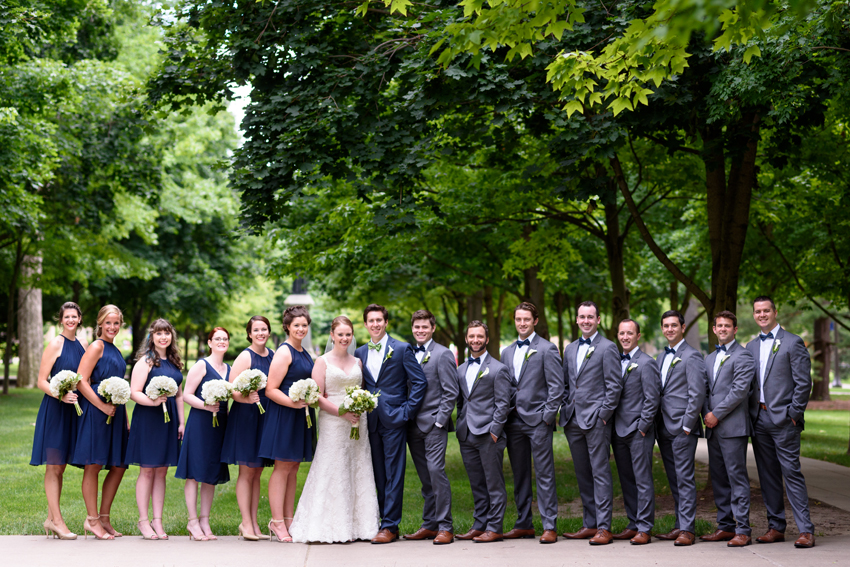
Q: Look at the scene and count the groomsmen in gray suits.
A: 8